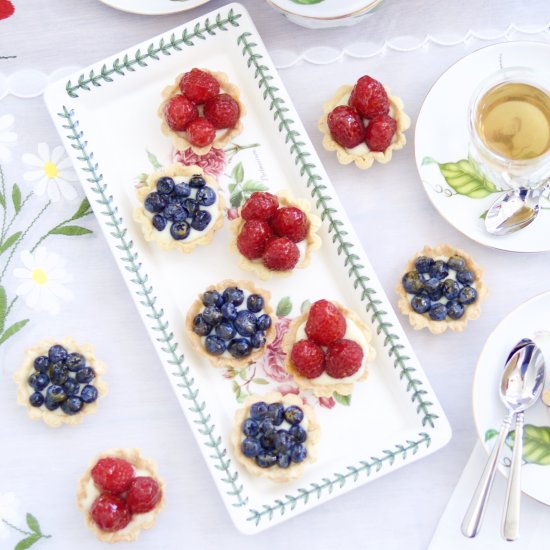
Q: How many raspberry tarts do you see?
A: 5